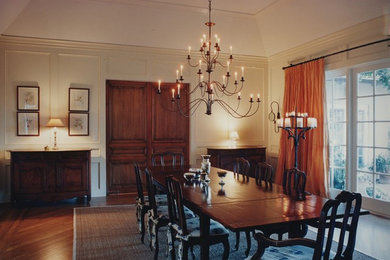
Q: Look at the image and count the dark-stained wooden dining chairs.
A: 8